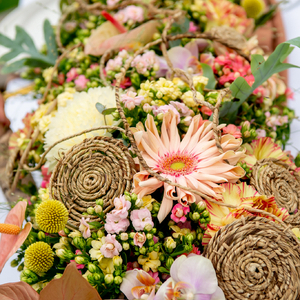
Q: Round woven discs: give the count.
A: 3